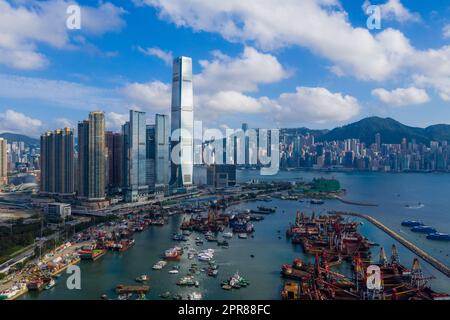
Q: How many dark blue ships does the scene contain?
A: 3